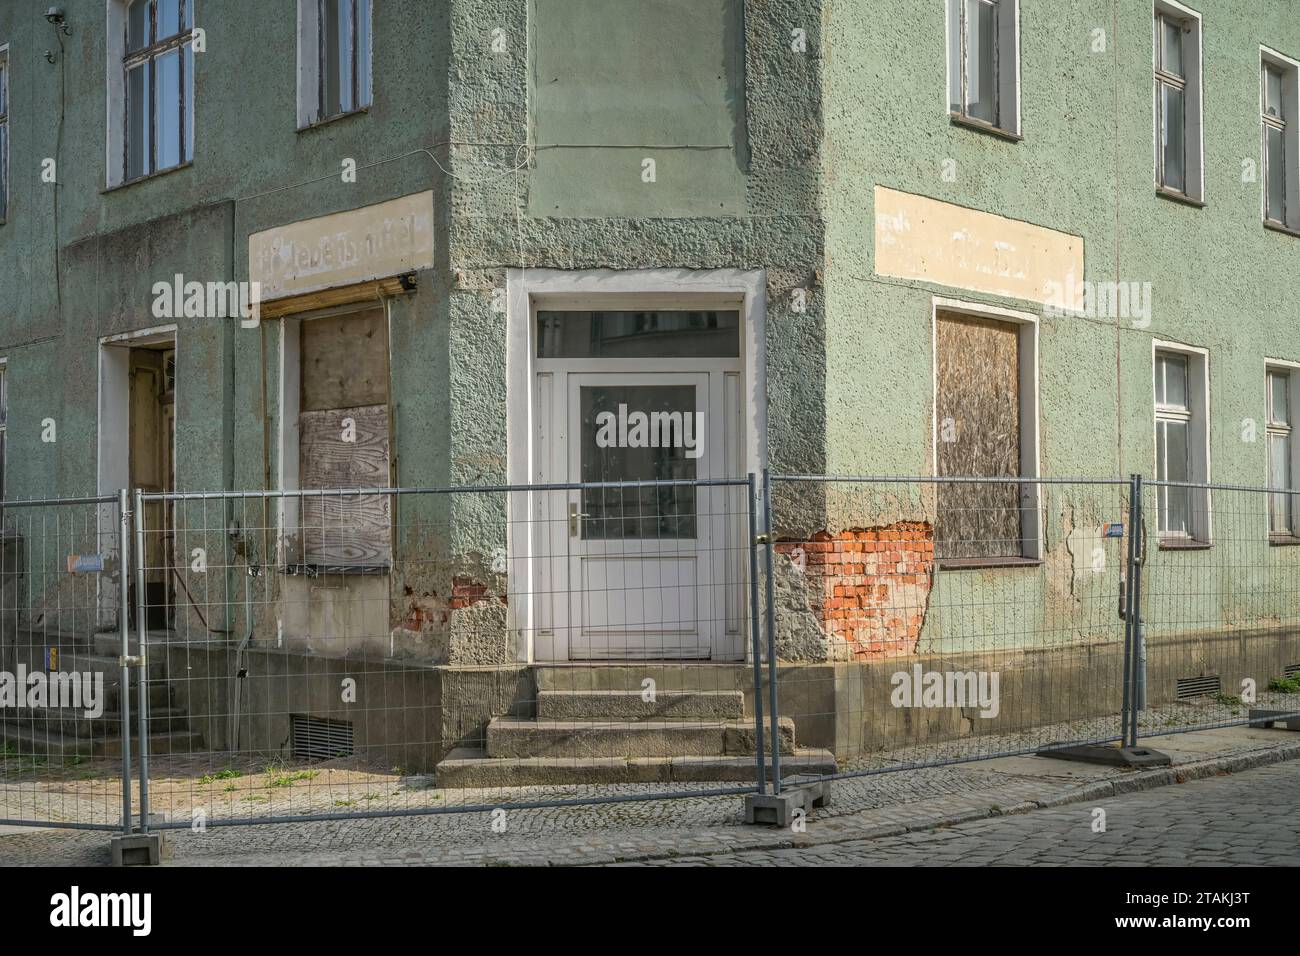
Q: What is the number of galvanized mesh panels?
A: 4